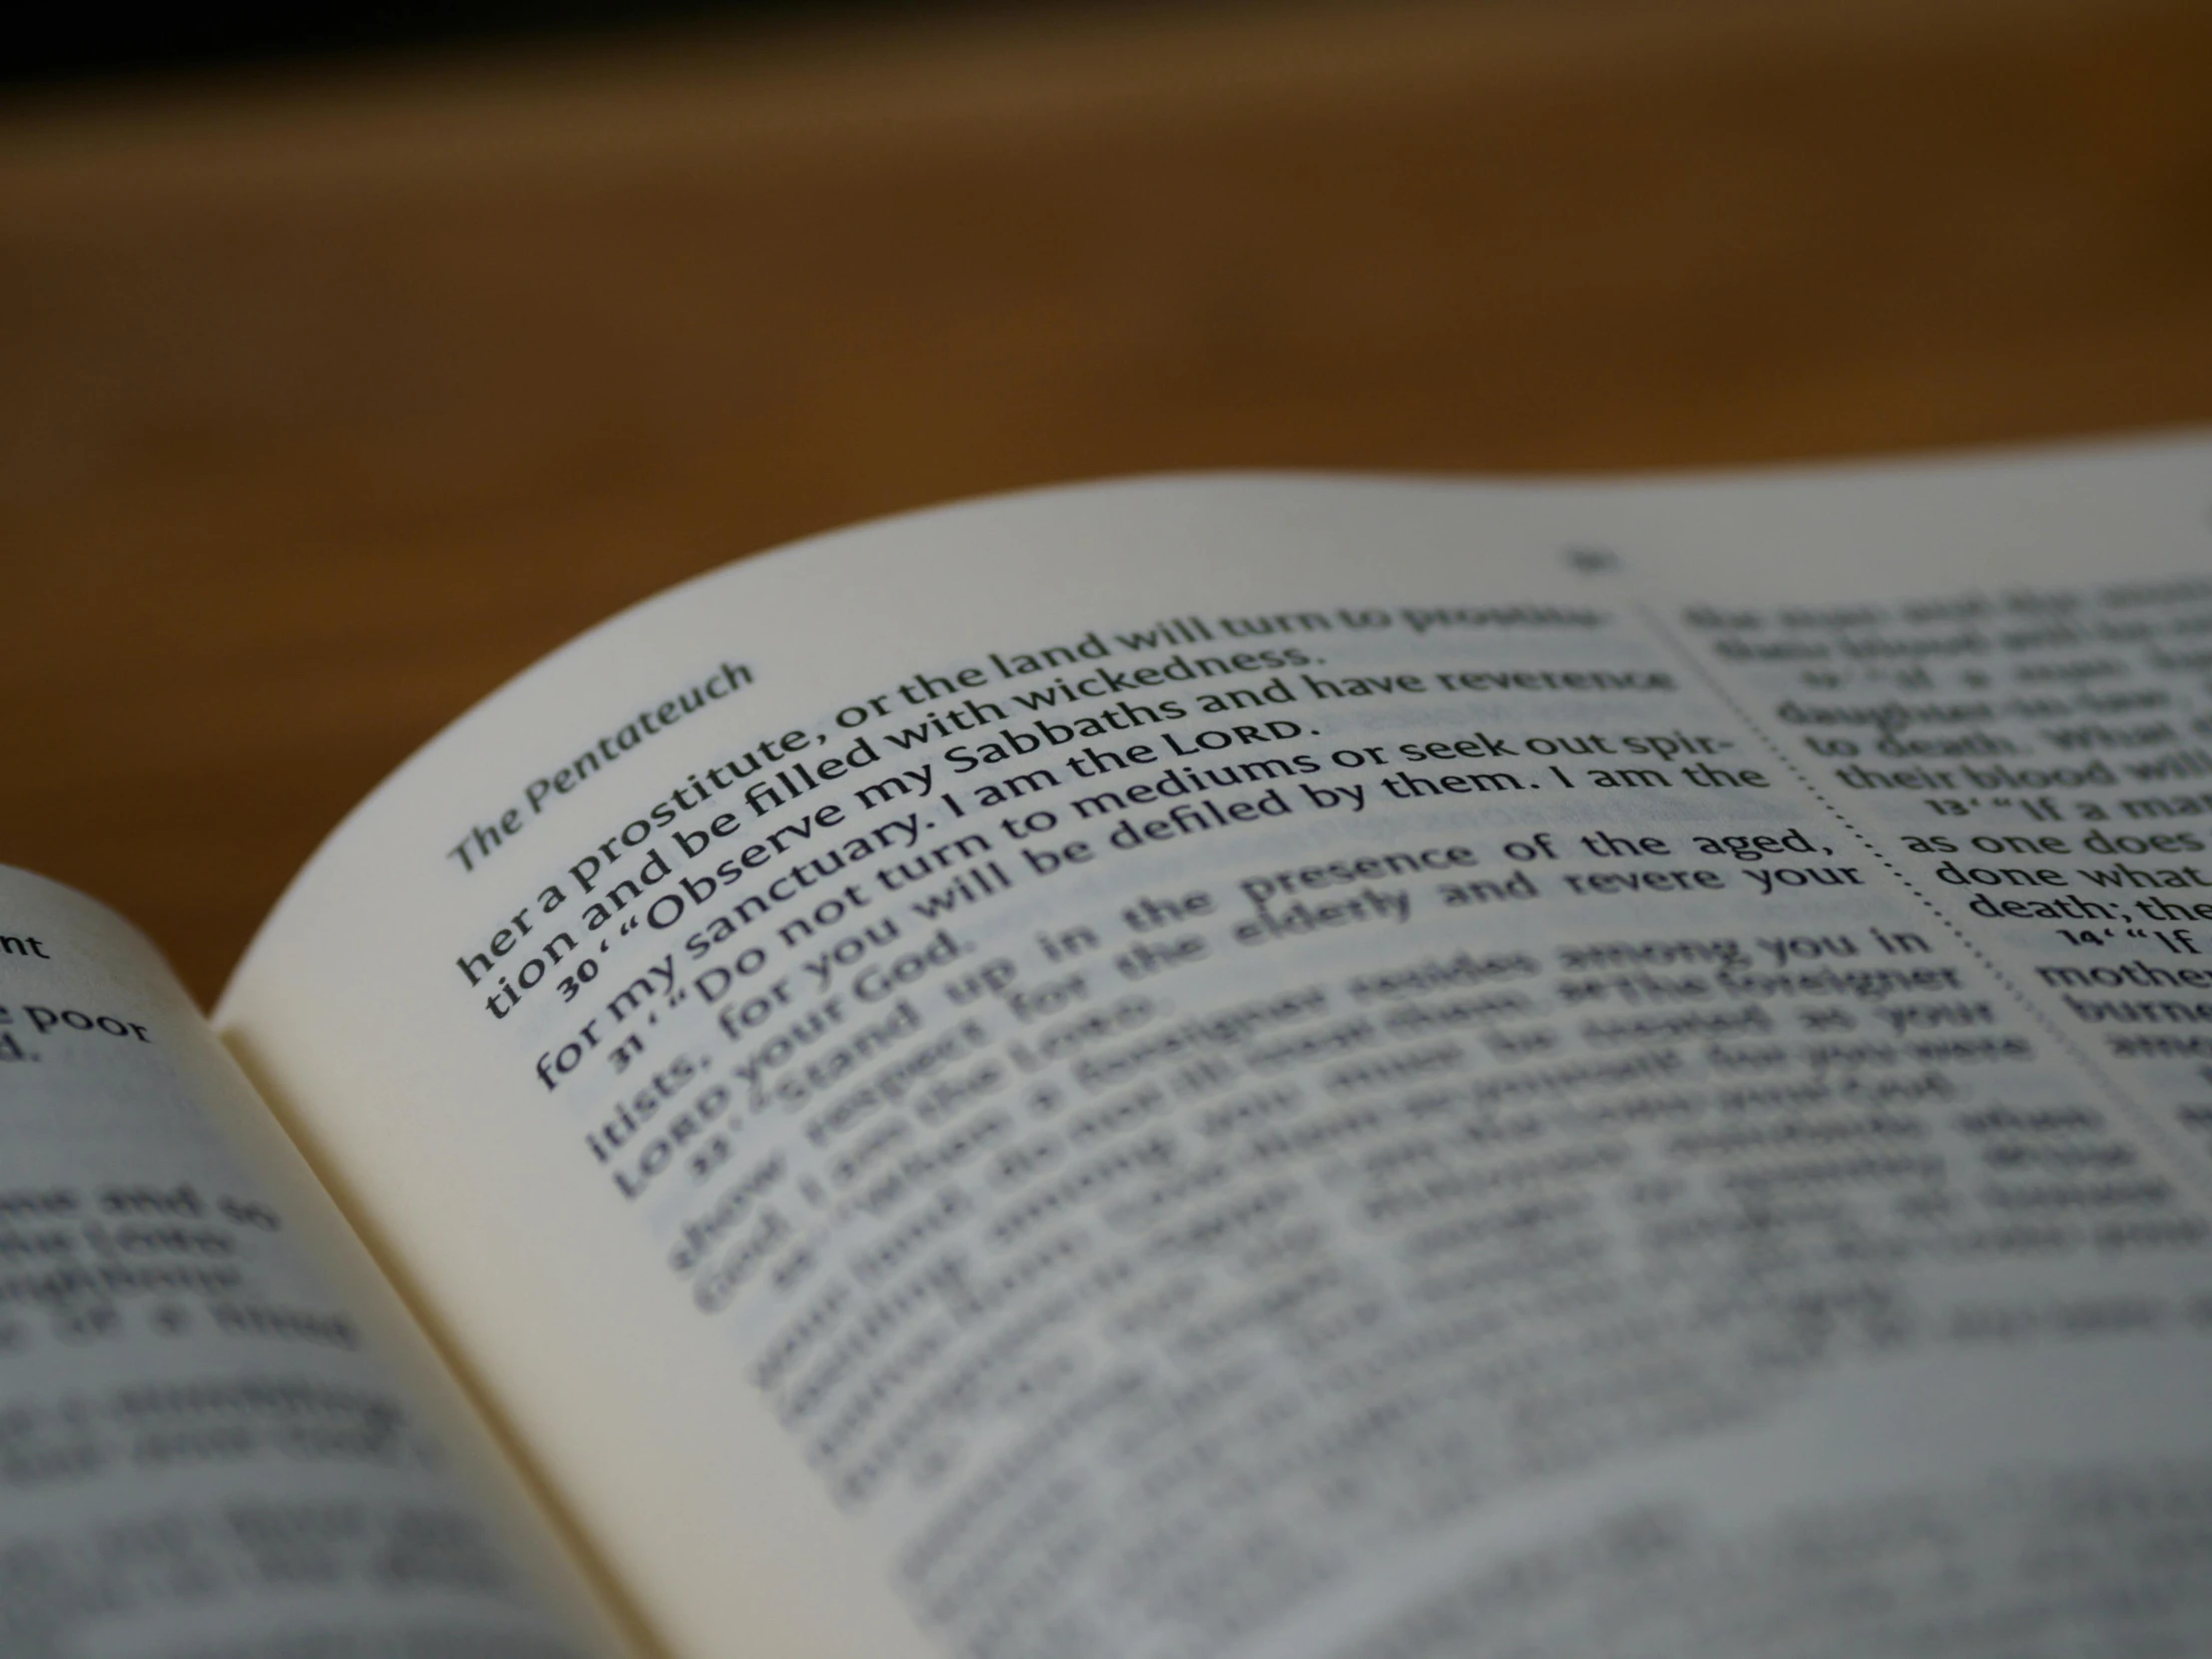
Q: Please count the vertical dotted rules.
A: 1